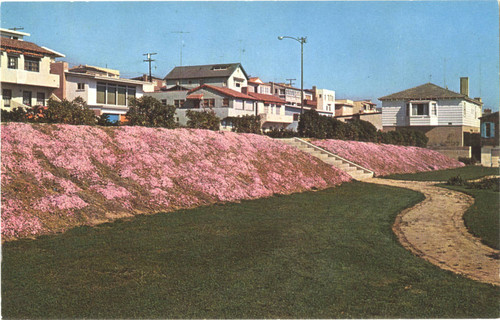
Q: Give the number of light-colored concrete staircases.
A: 1